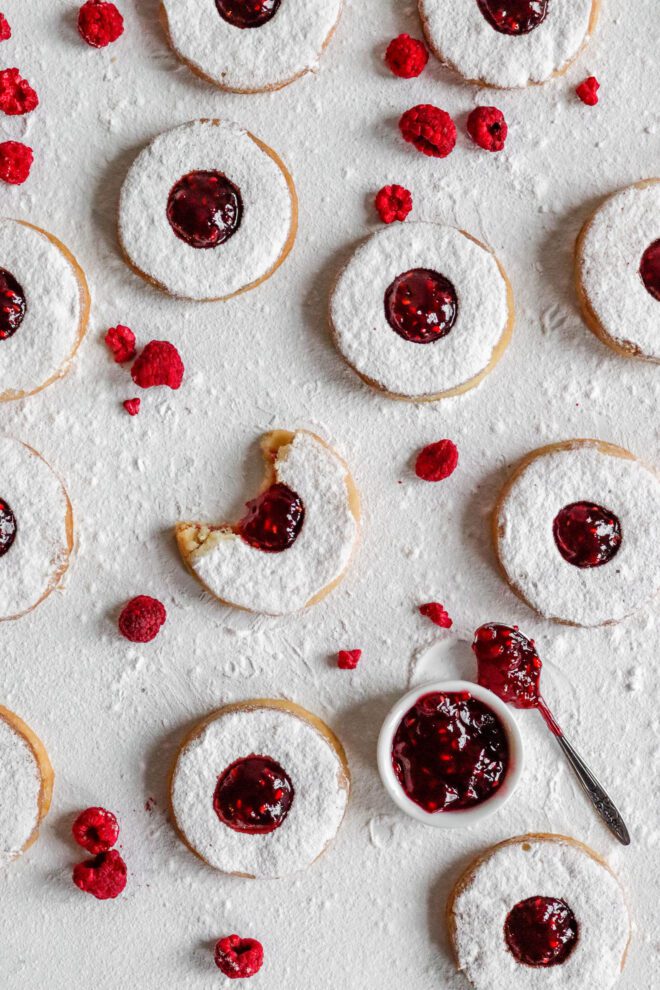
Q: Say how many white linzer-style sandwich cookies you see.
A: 12